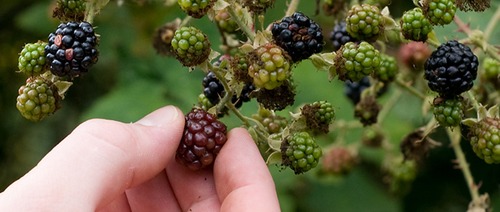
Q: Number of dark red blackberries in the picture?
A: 1